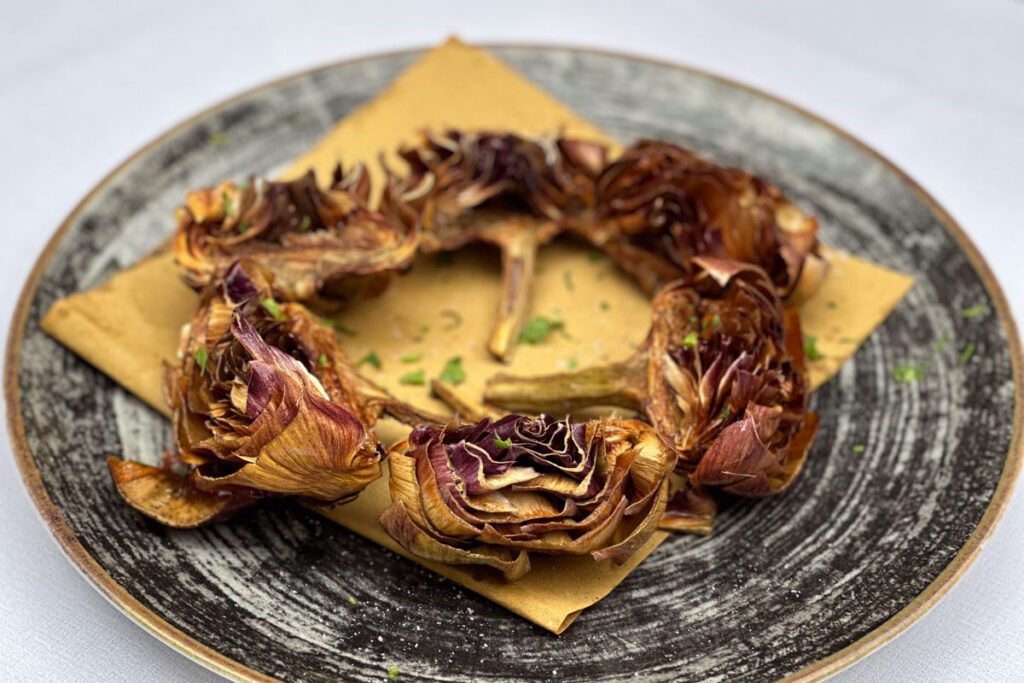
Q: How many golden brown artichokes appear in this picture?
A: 6